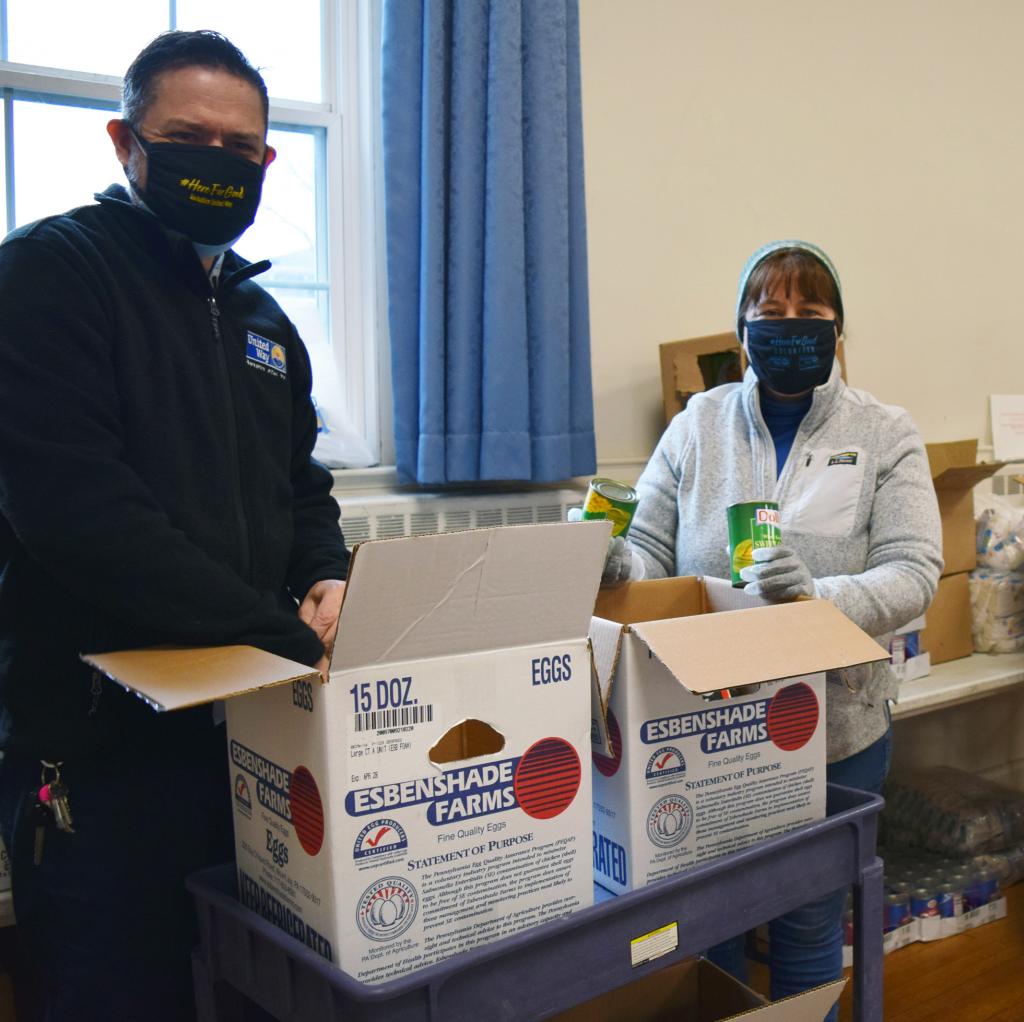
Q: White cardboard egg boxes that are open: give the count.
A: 2